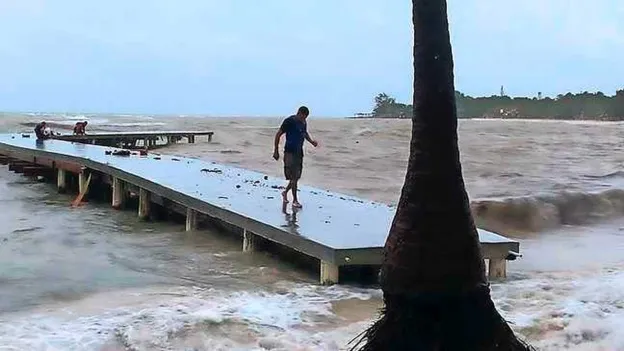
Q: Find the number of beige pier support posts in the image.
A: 8